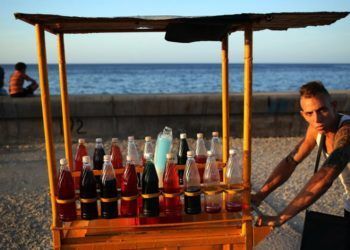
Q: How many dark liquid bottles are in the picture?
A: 6